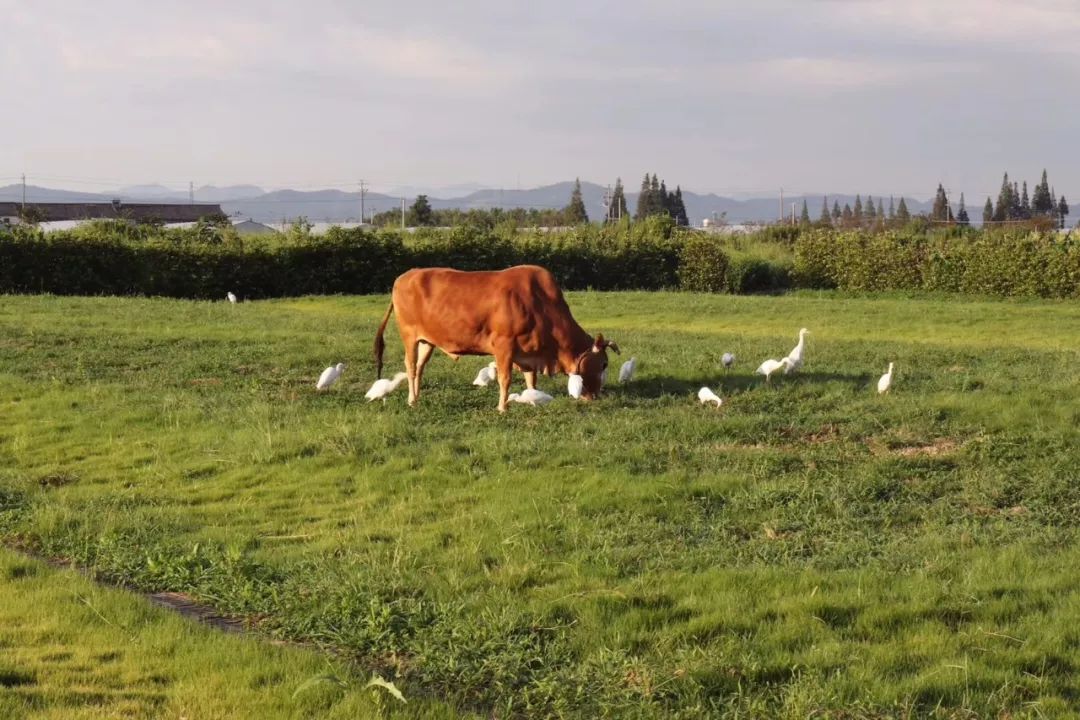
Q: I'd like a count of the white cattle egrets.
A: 12